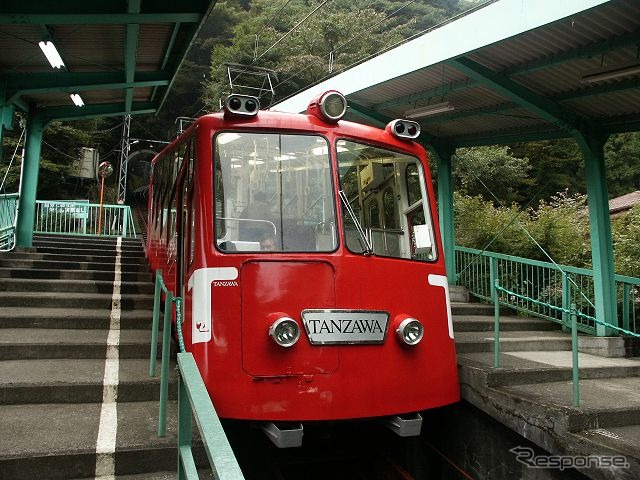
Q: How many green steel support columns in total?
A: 3